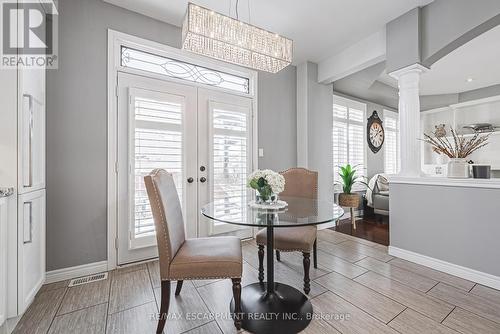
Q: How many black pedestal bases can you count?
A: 1